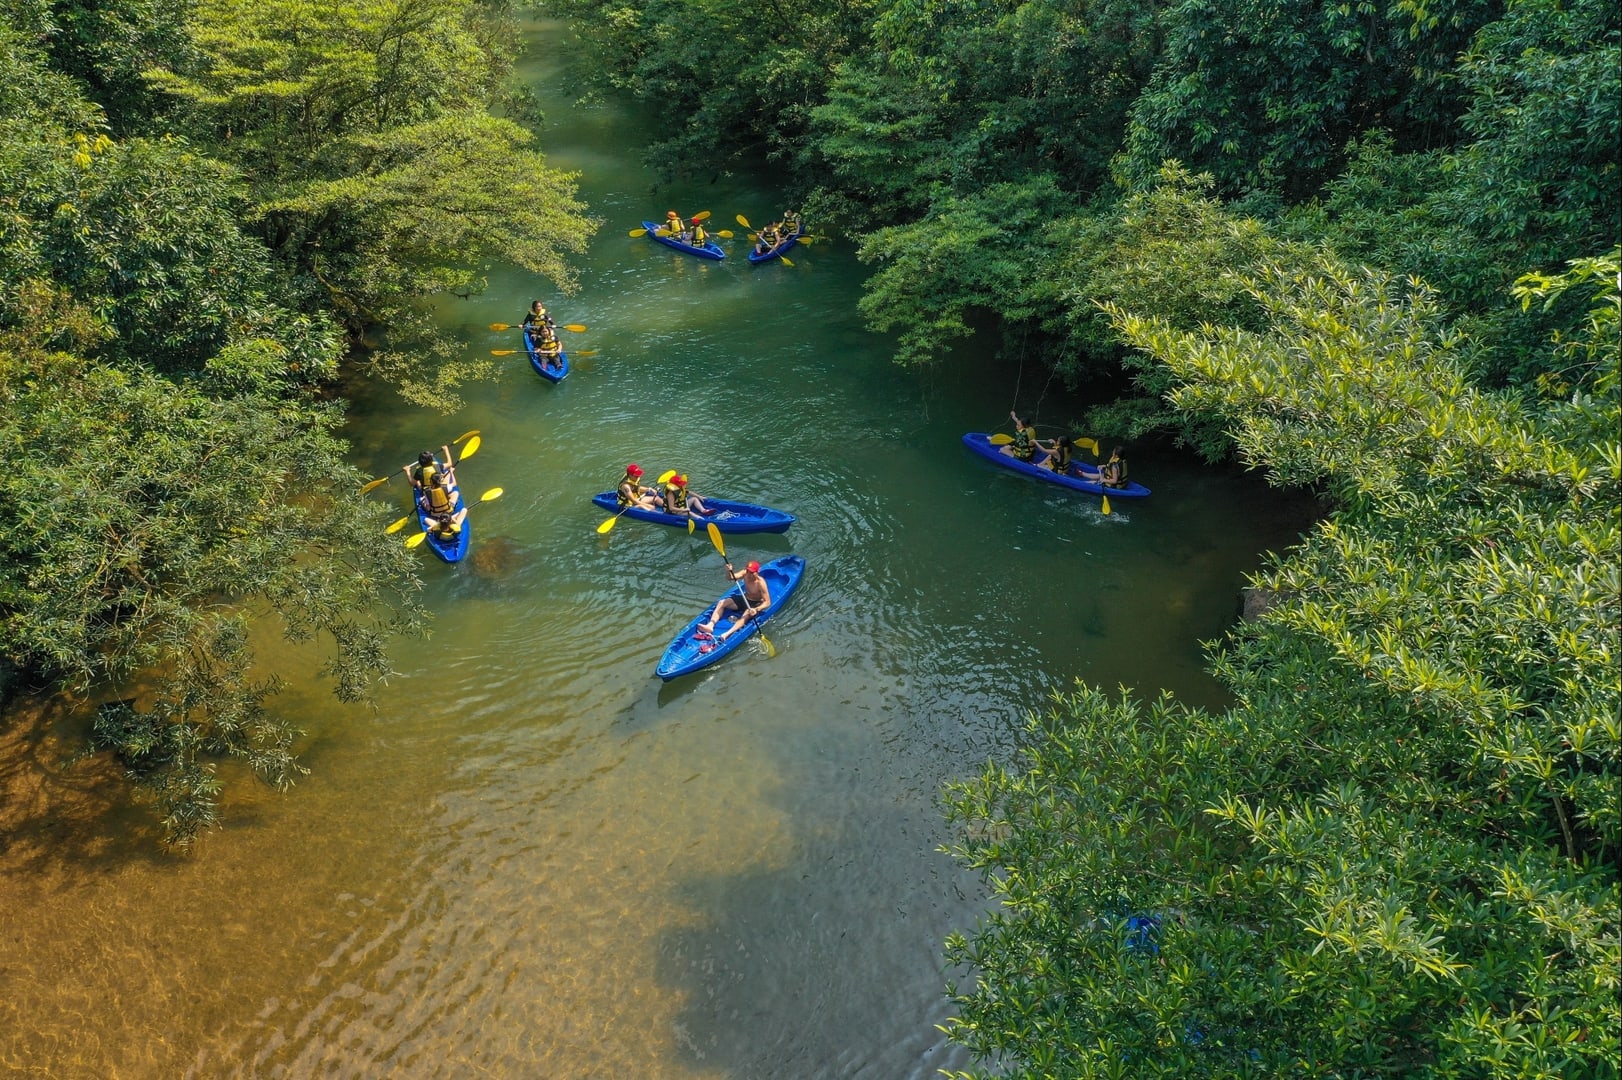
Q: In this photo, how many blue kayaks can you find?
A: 7